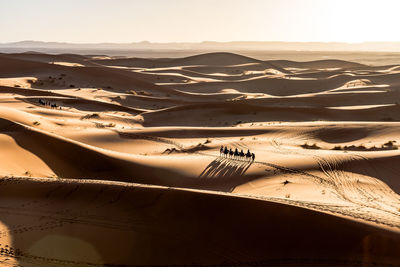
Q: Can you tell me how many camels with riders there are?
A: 6